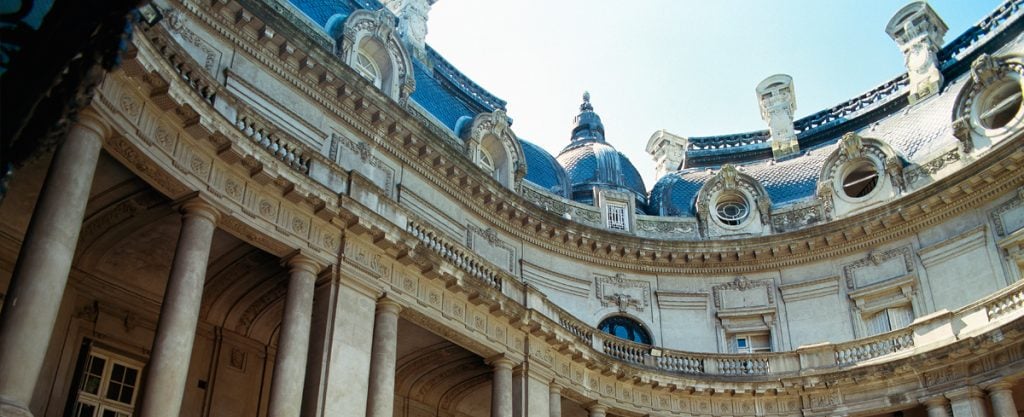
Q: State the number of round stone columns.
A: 9